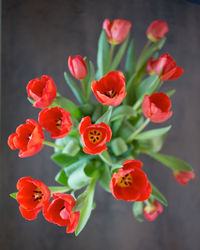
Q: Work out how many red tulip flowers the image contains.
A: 15